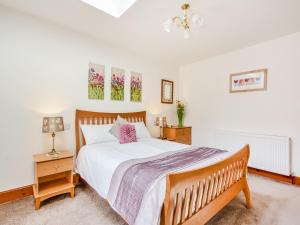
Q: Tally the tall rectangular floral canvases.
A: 3